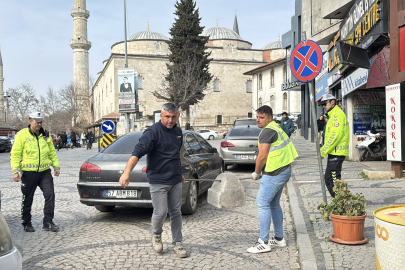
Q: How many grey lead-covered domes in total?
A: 3